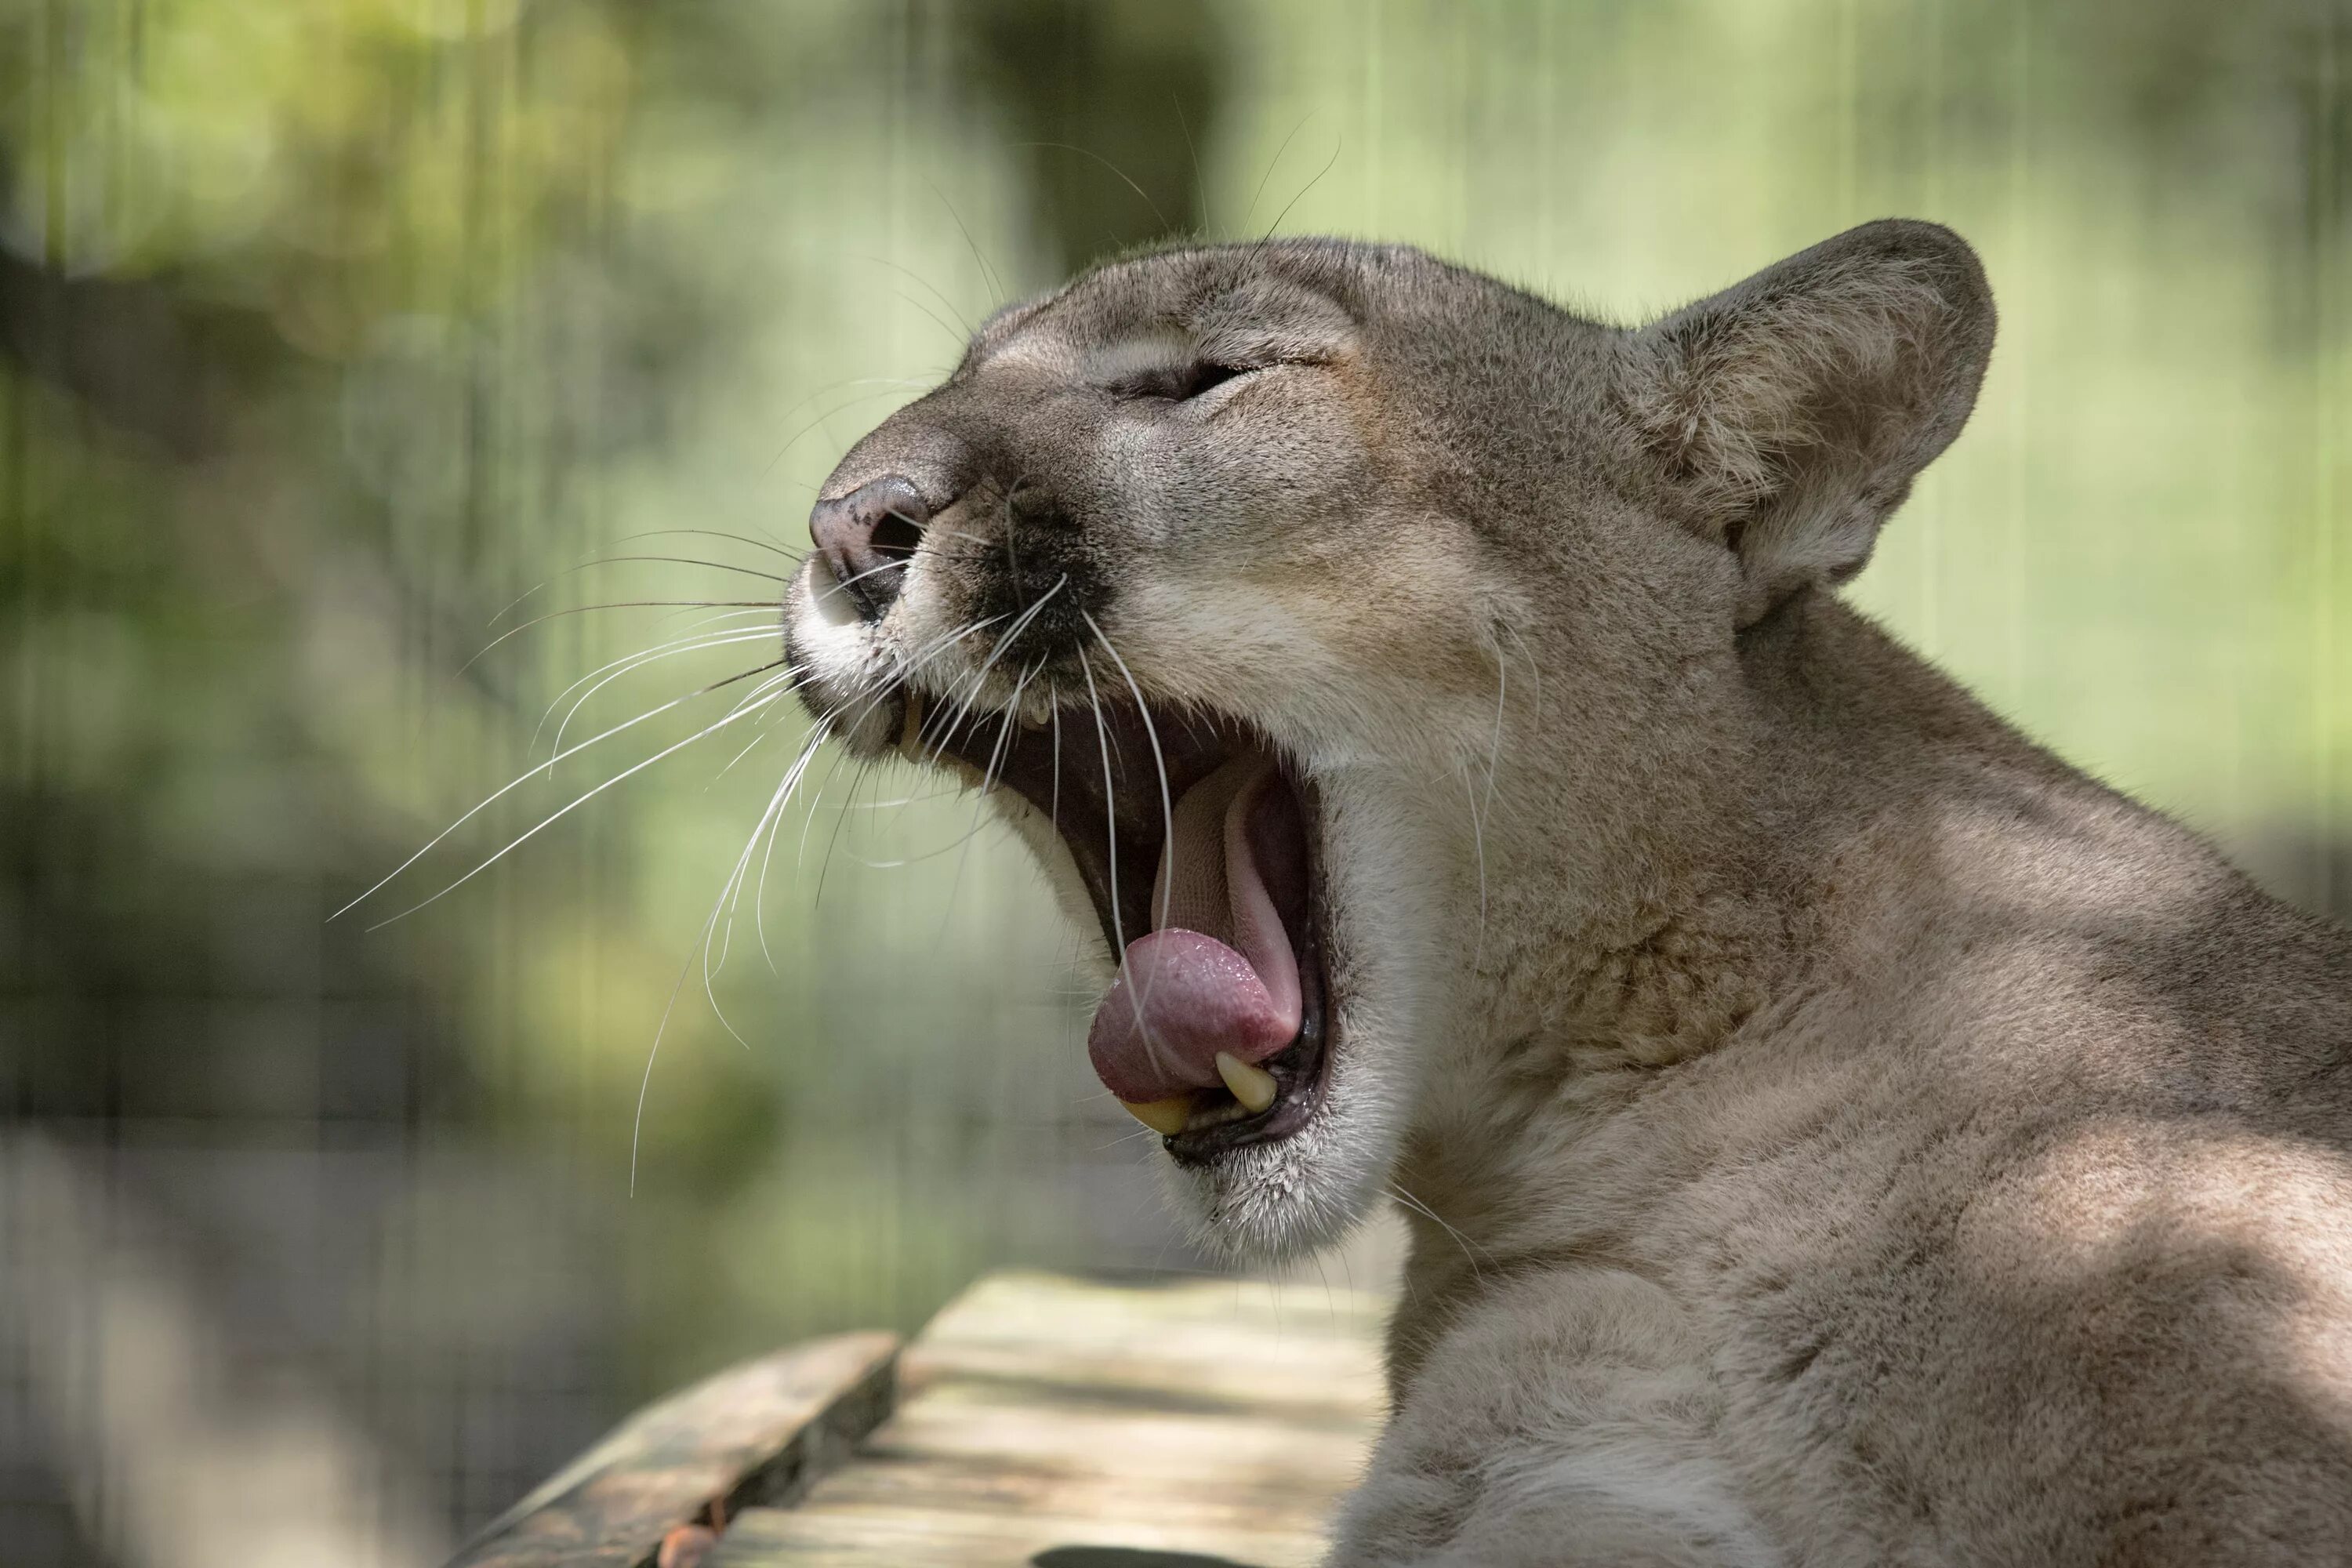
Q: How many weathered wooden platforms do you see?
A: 1